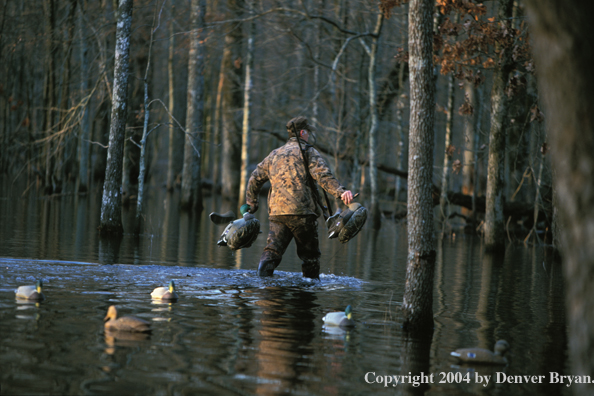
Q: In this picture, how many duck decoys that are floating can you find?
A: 5